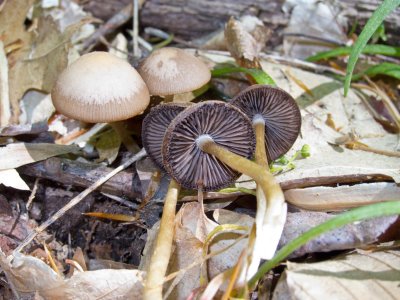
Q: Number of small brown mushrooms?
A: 5